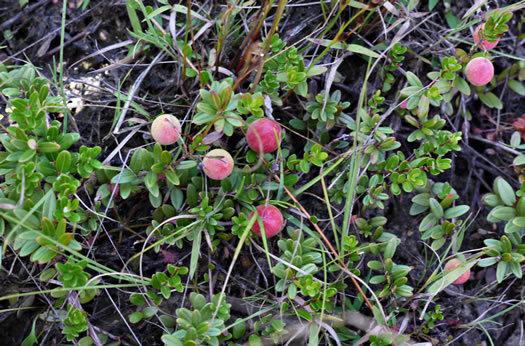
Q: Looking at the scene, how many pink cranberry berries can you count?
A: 7